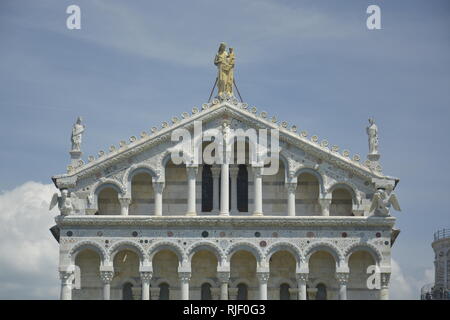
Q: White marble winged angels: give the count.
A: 2